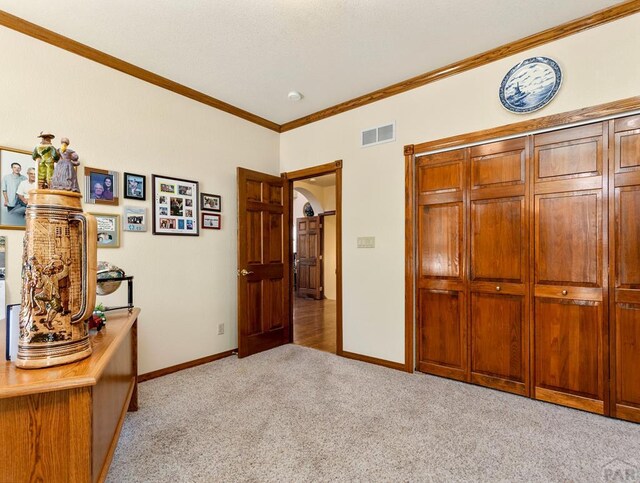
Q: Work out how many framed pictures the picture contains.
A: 8